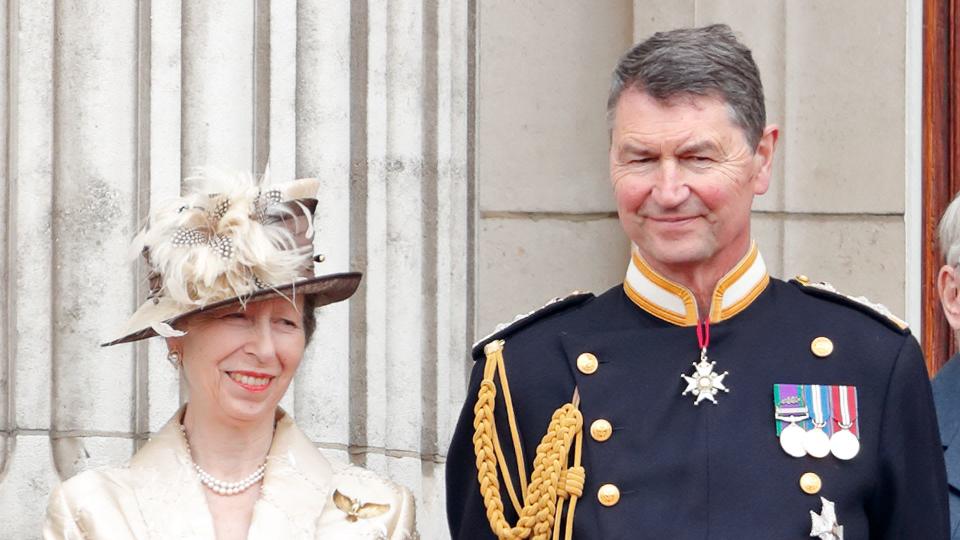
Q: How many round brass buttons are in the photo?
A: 5